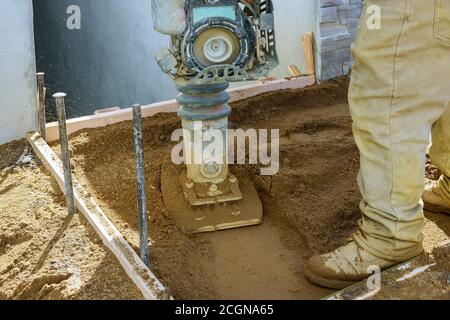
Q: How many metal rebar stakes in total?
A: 3